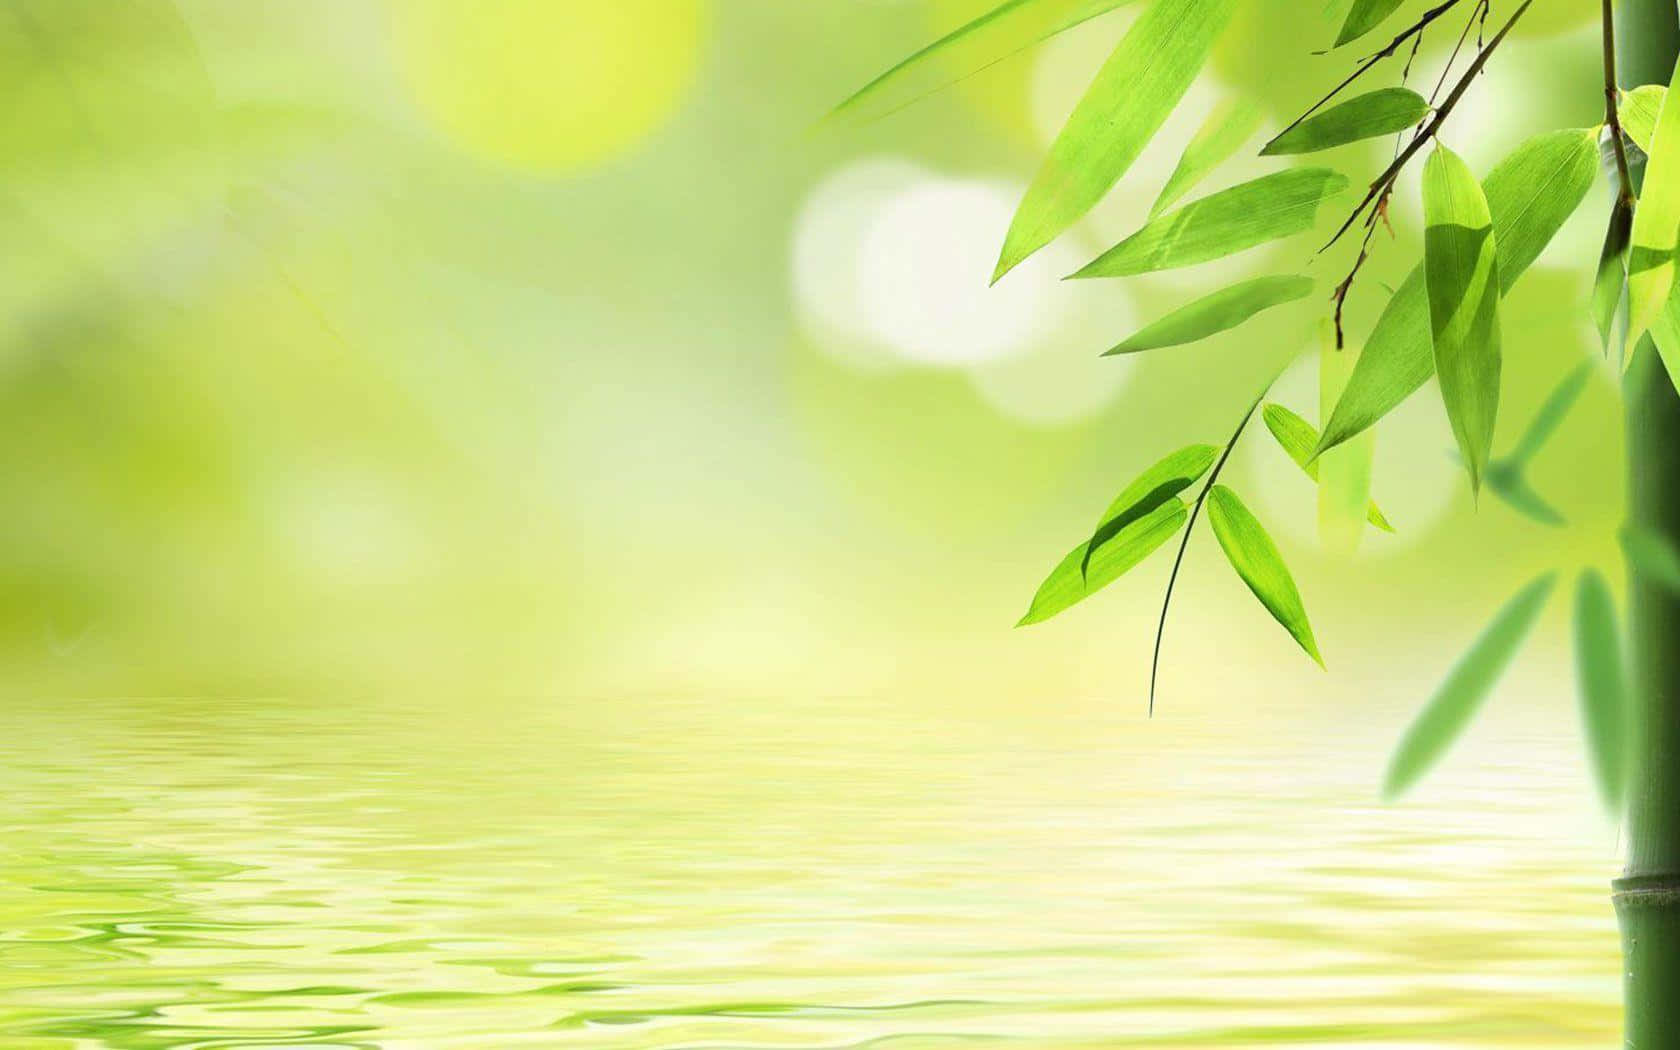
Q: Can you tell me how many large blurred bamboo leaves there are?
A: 2